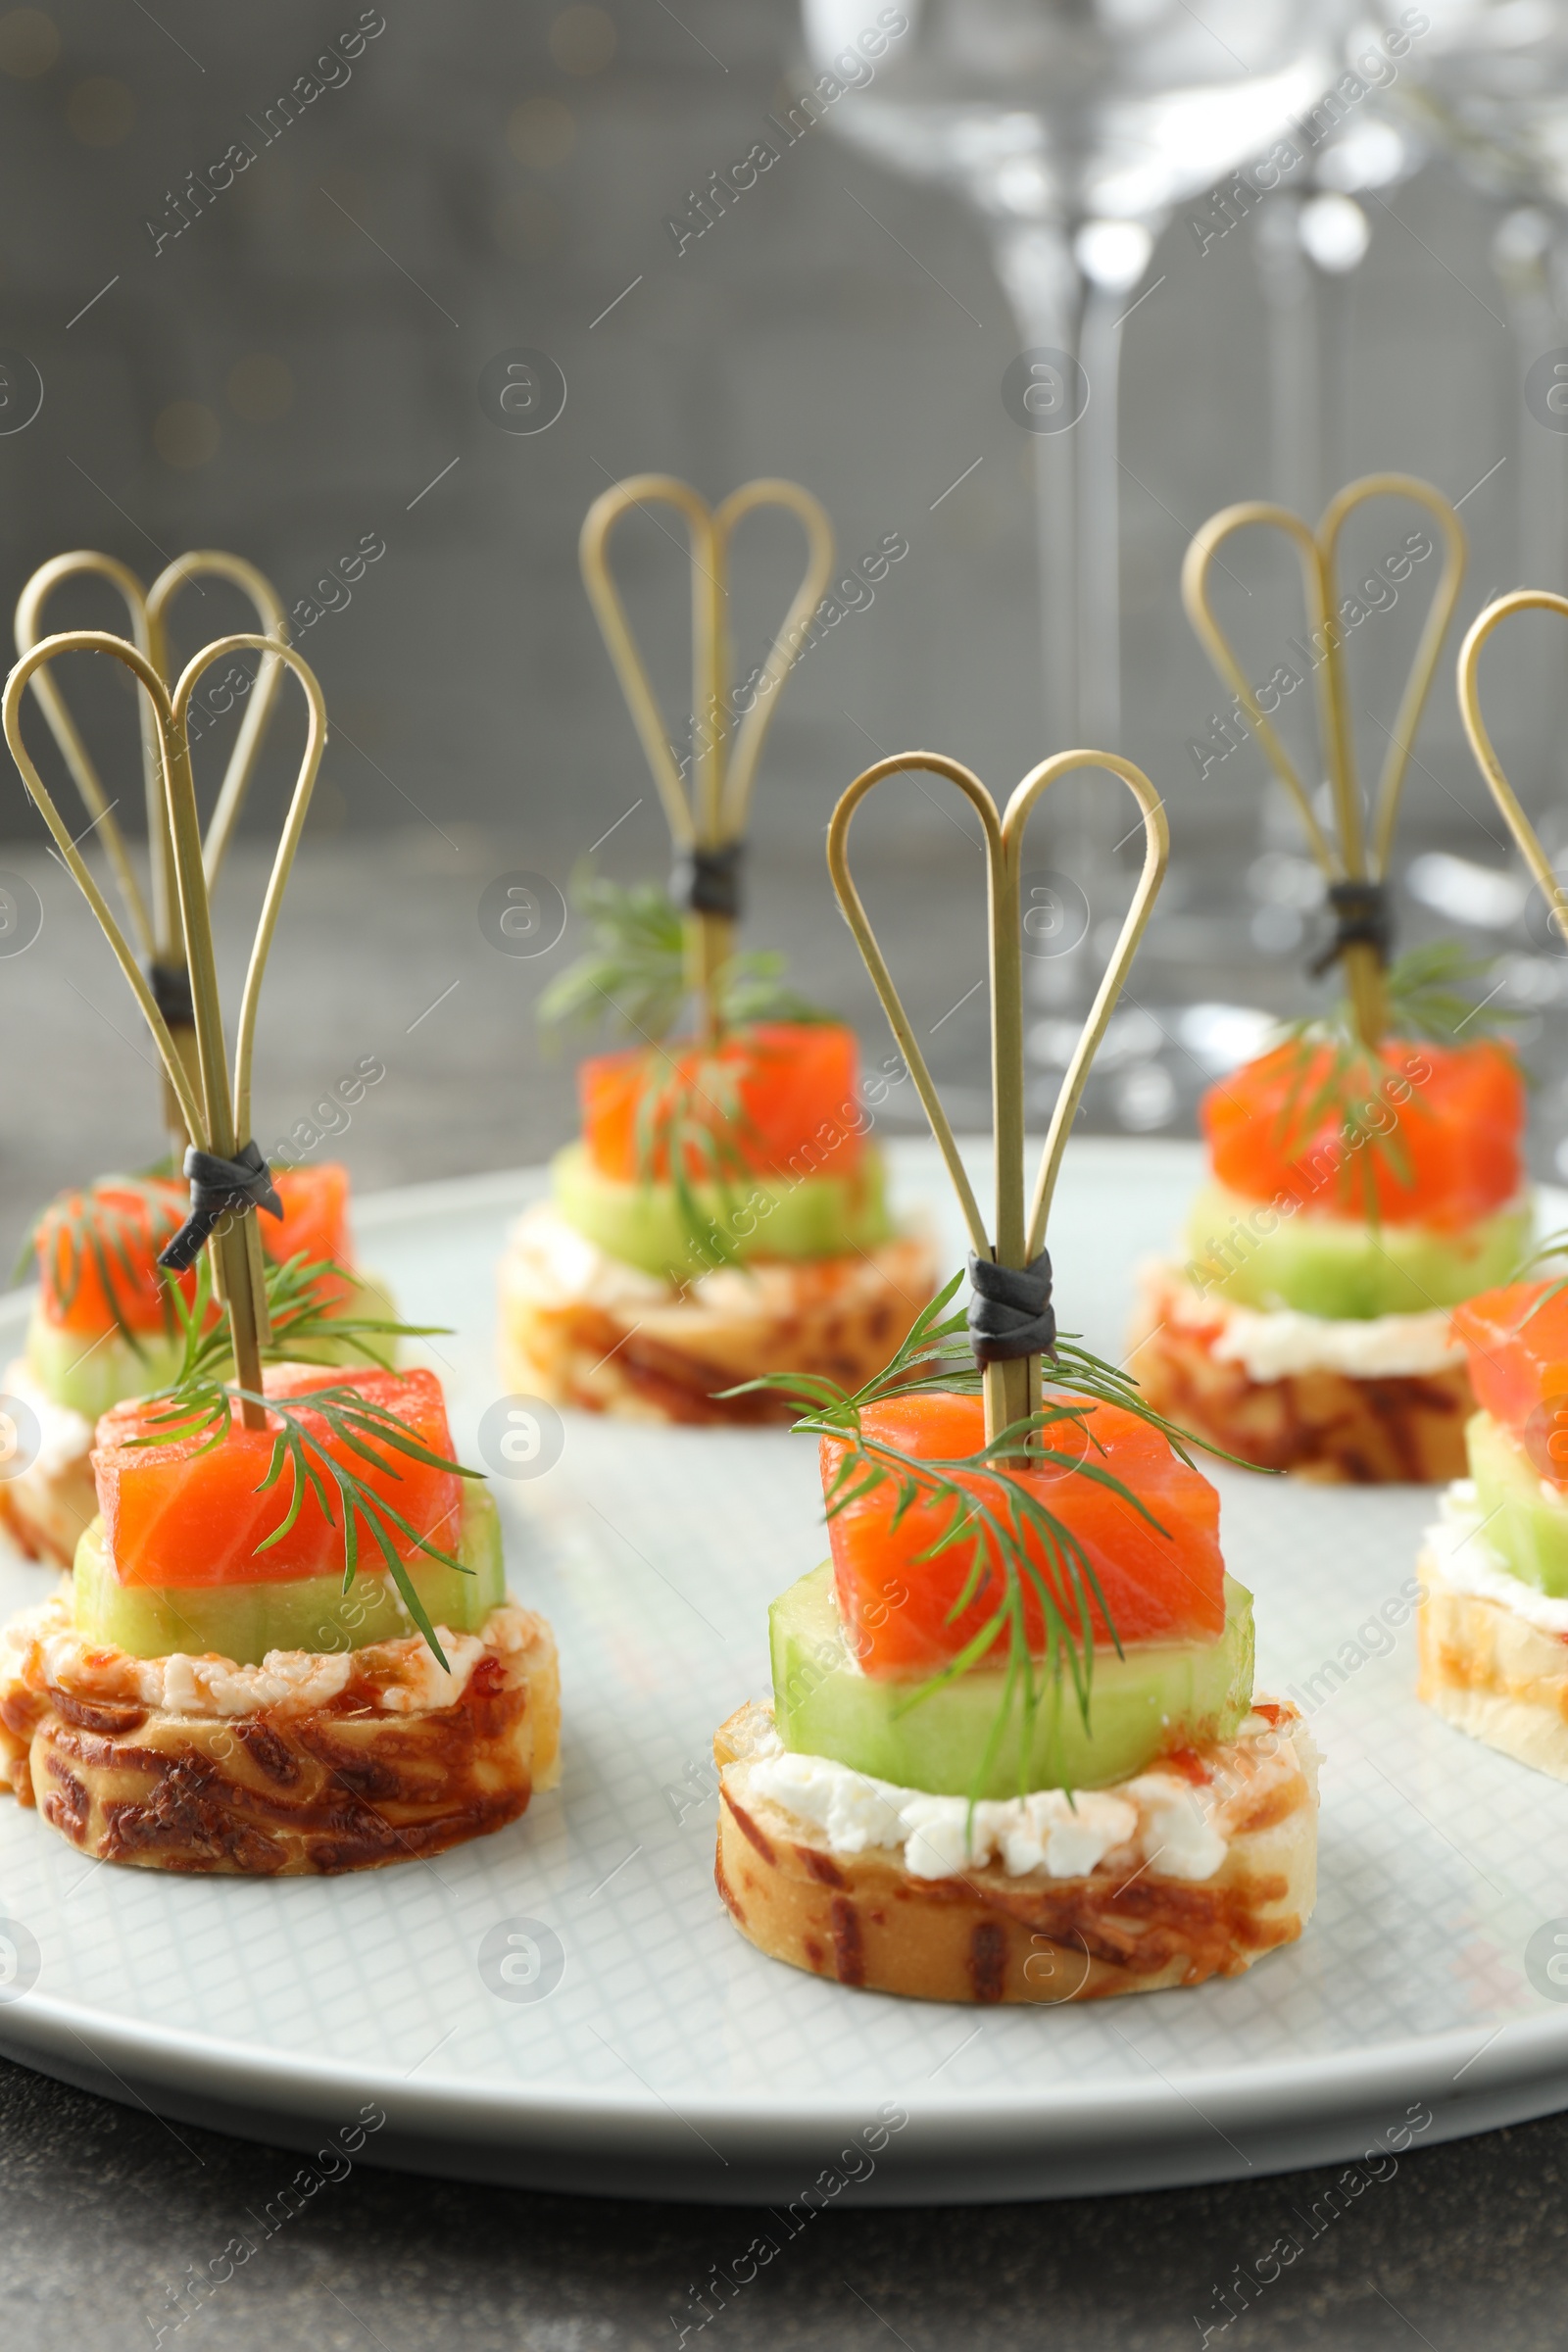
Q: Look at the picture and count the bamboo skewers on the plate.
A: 6